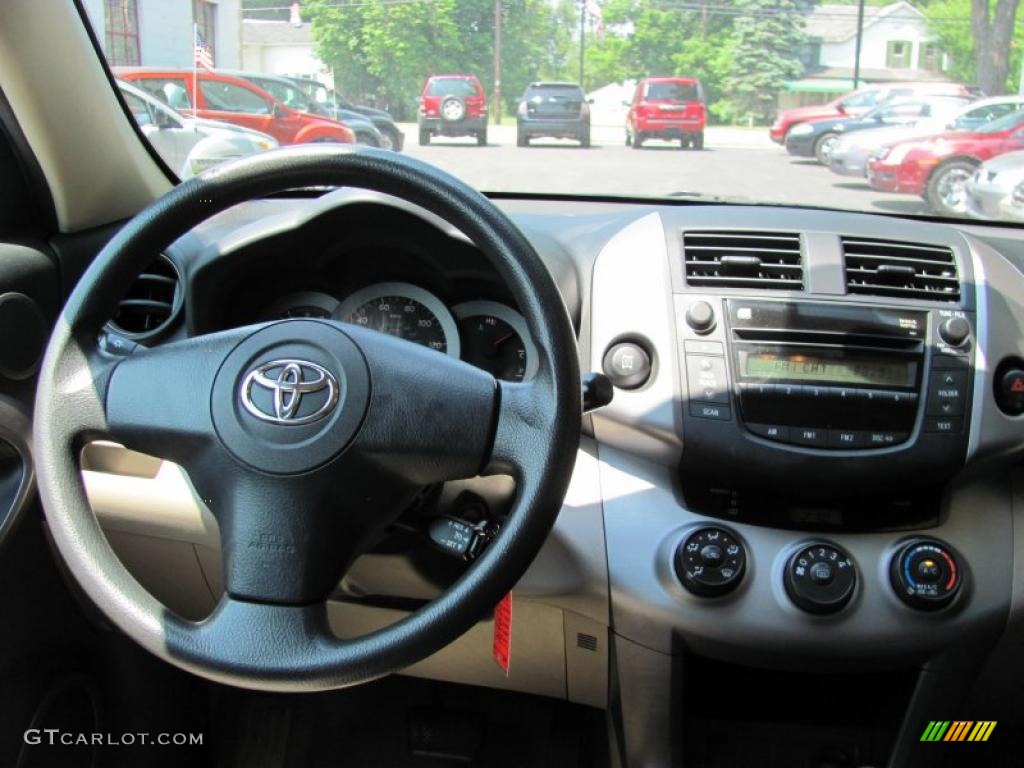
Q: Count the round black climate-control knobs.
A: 3